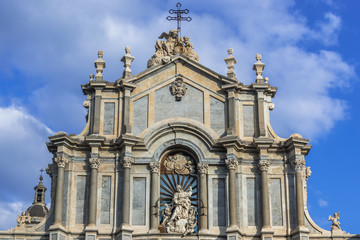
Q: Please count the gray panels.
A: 11